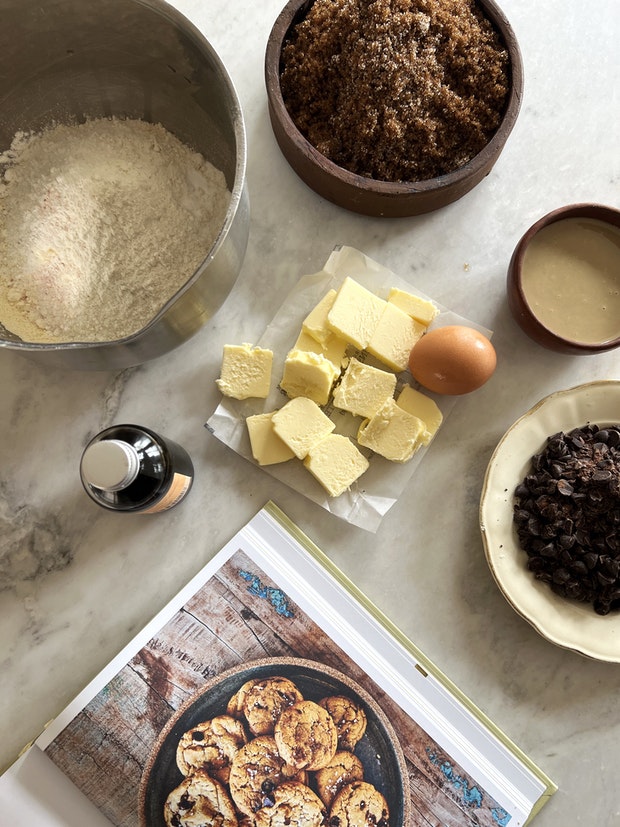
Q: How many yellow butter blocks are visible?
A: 13